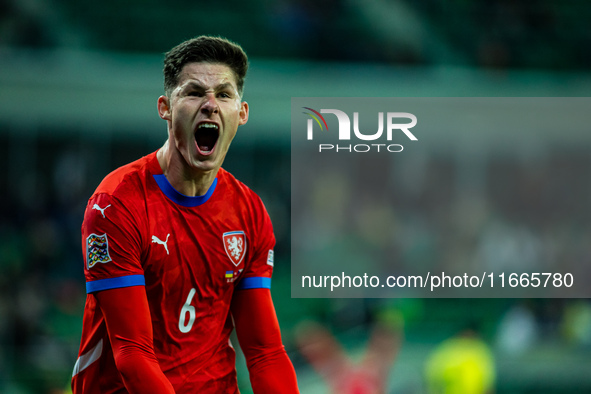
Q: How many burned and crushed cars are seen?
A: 0